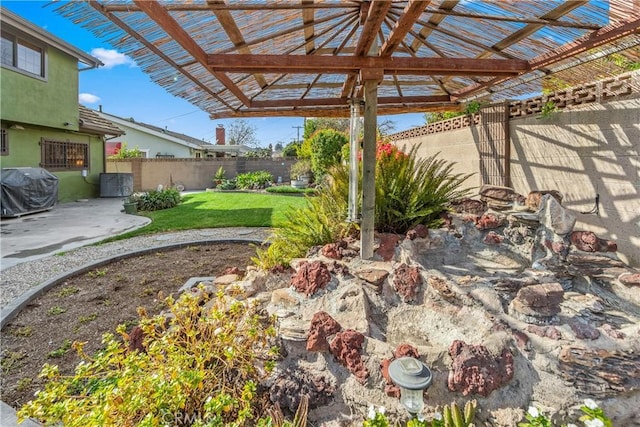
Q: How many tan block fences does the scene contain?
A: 2